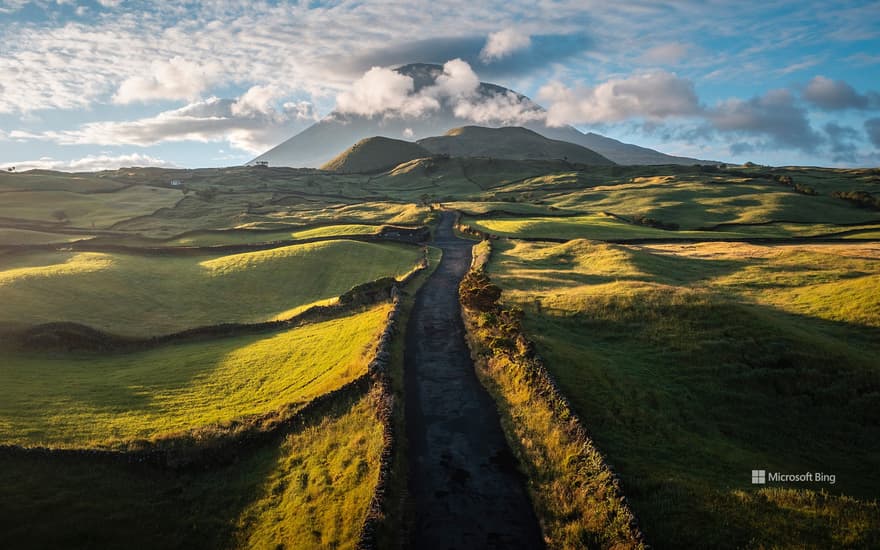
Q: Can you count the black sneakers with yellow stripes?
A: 0